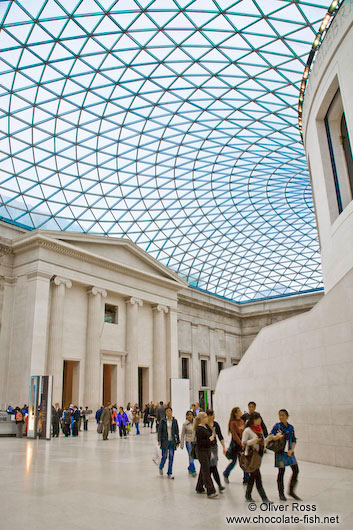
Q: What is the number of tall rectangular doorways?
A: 3